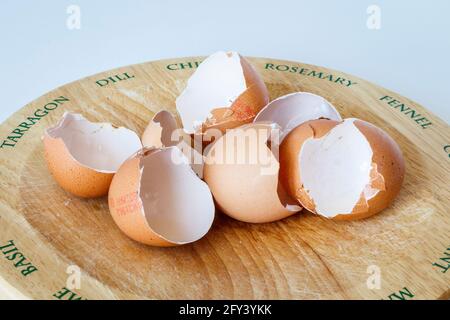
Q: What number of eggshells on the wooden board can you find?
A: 7